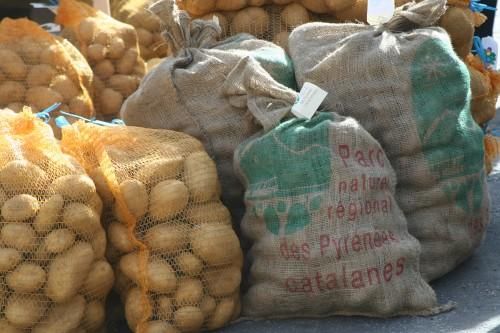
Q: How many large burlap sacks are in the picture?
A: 3